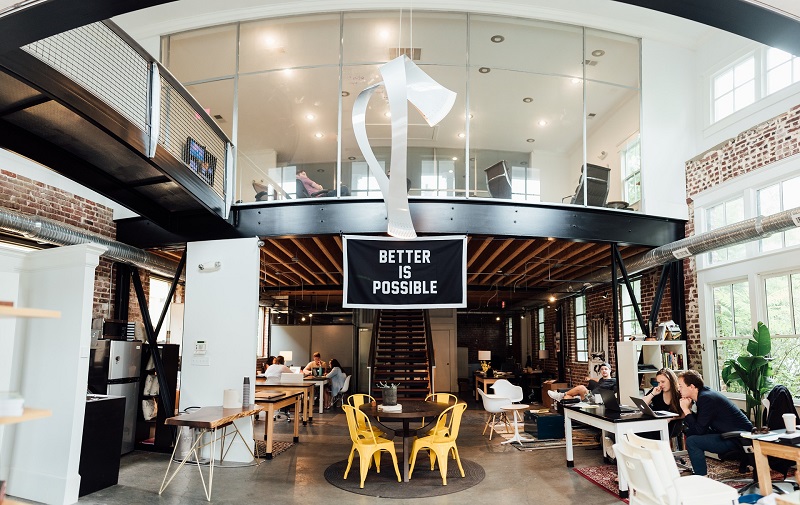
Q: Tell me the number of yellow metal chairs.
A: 4